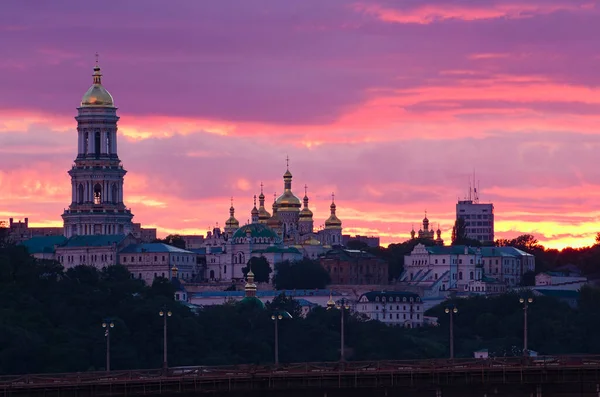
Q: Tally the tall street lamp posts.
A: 6